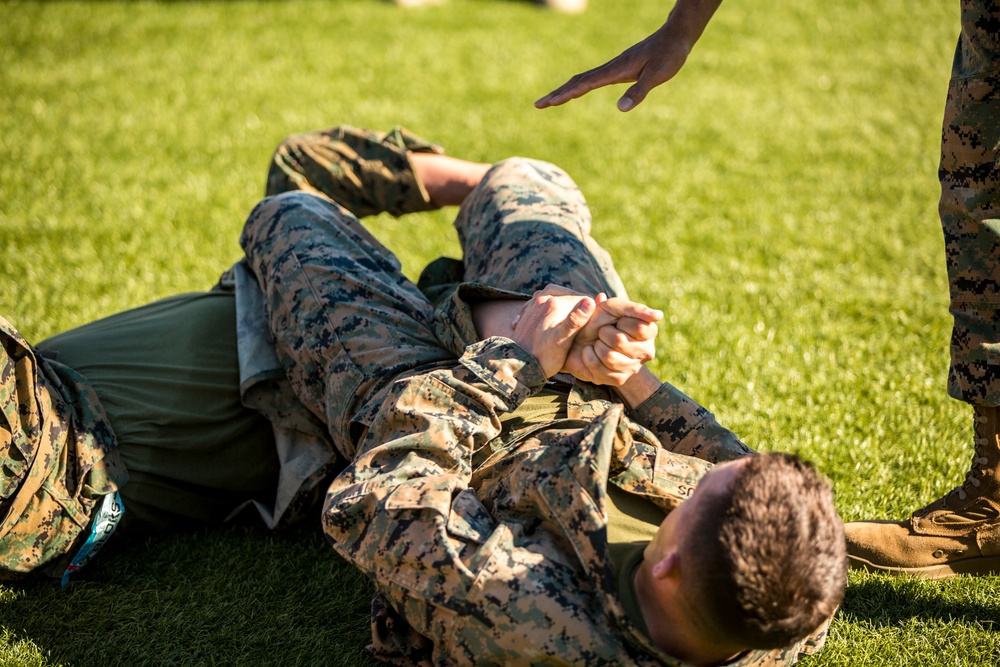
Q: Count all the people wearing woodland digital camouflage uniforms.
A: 3